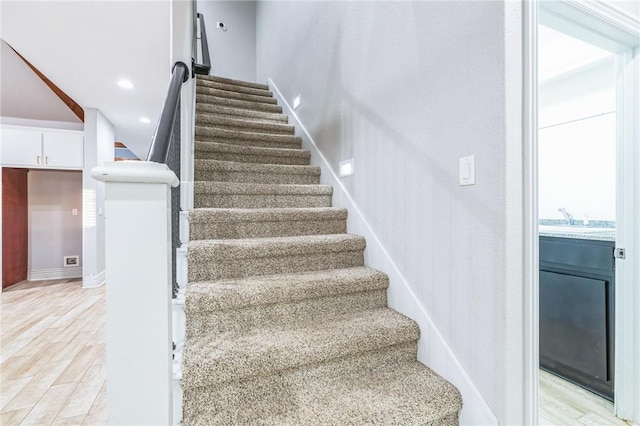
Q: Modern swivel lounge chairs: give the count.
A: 0